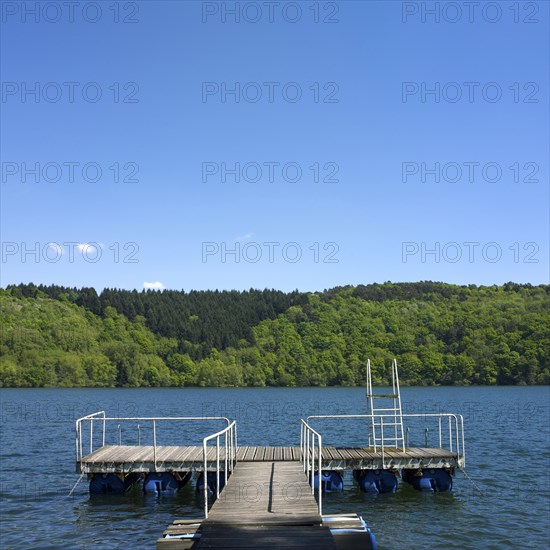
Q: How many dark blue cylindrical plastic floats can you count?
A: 6